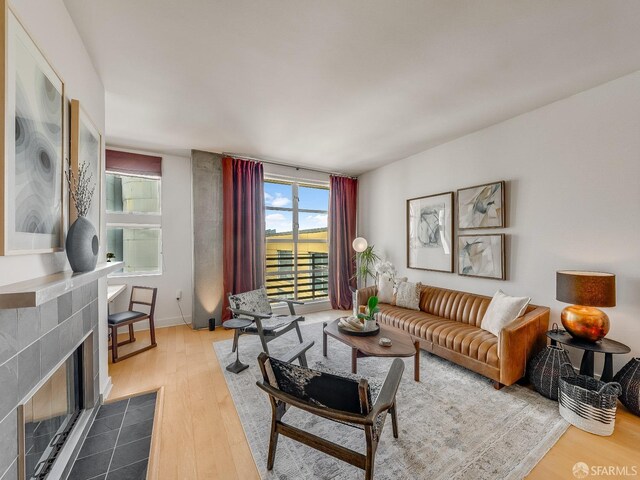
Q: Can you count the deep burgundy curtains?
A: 2